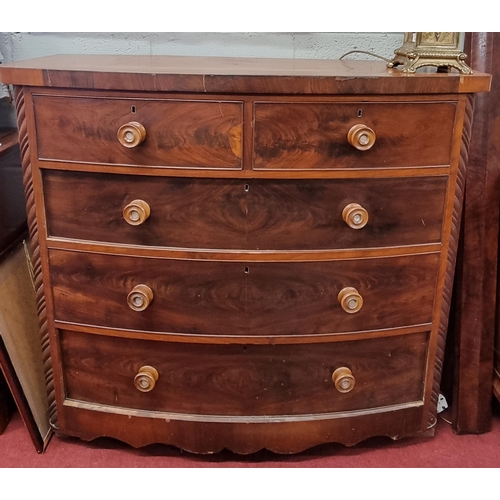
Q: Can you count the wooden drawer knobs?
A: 8